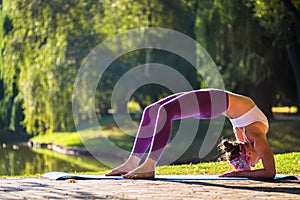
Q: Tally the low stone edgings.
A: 1